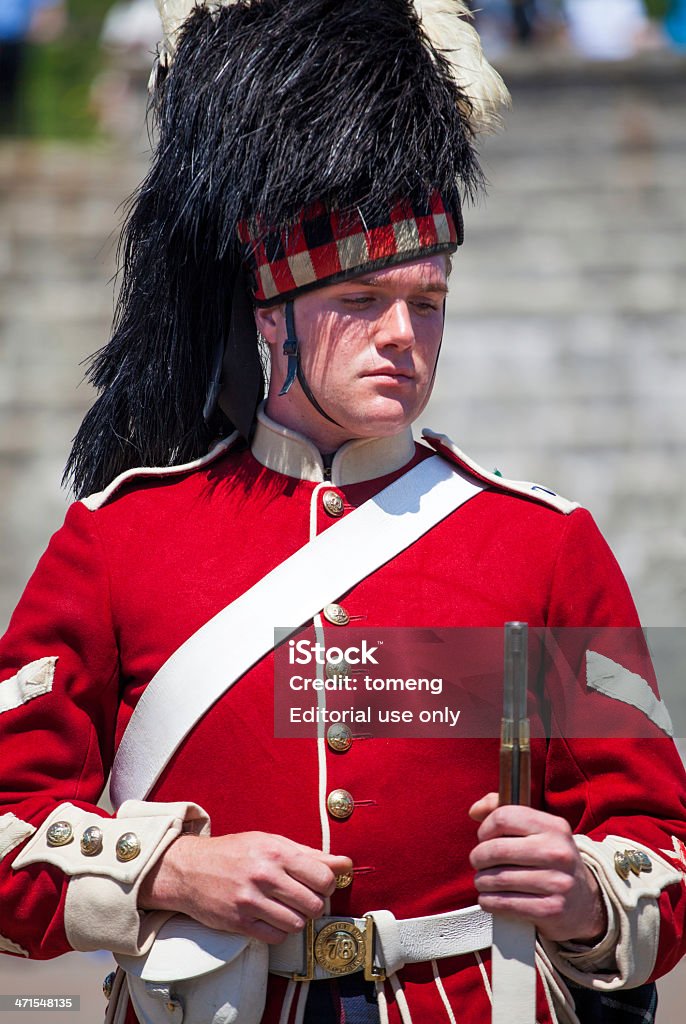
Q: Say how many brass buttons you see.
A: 13